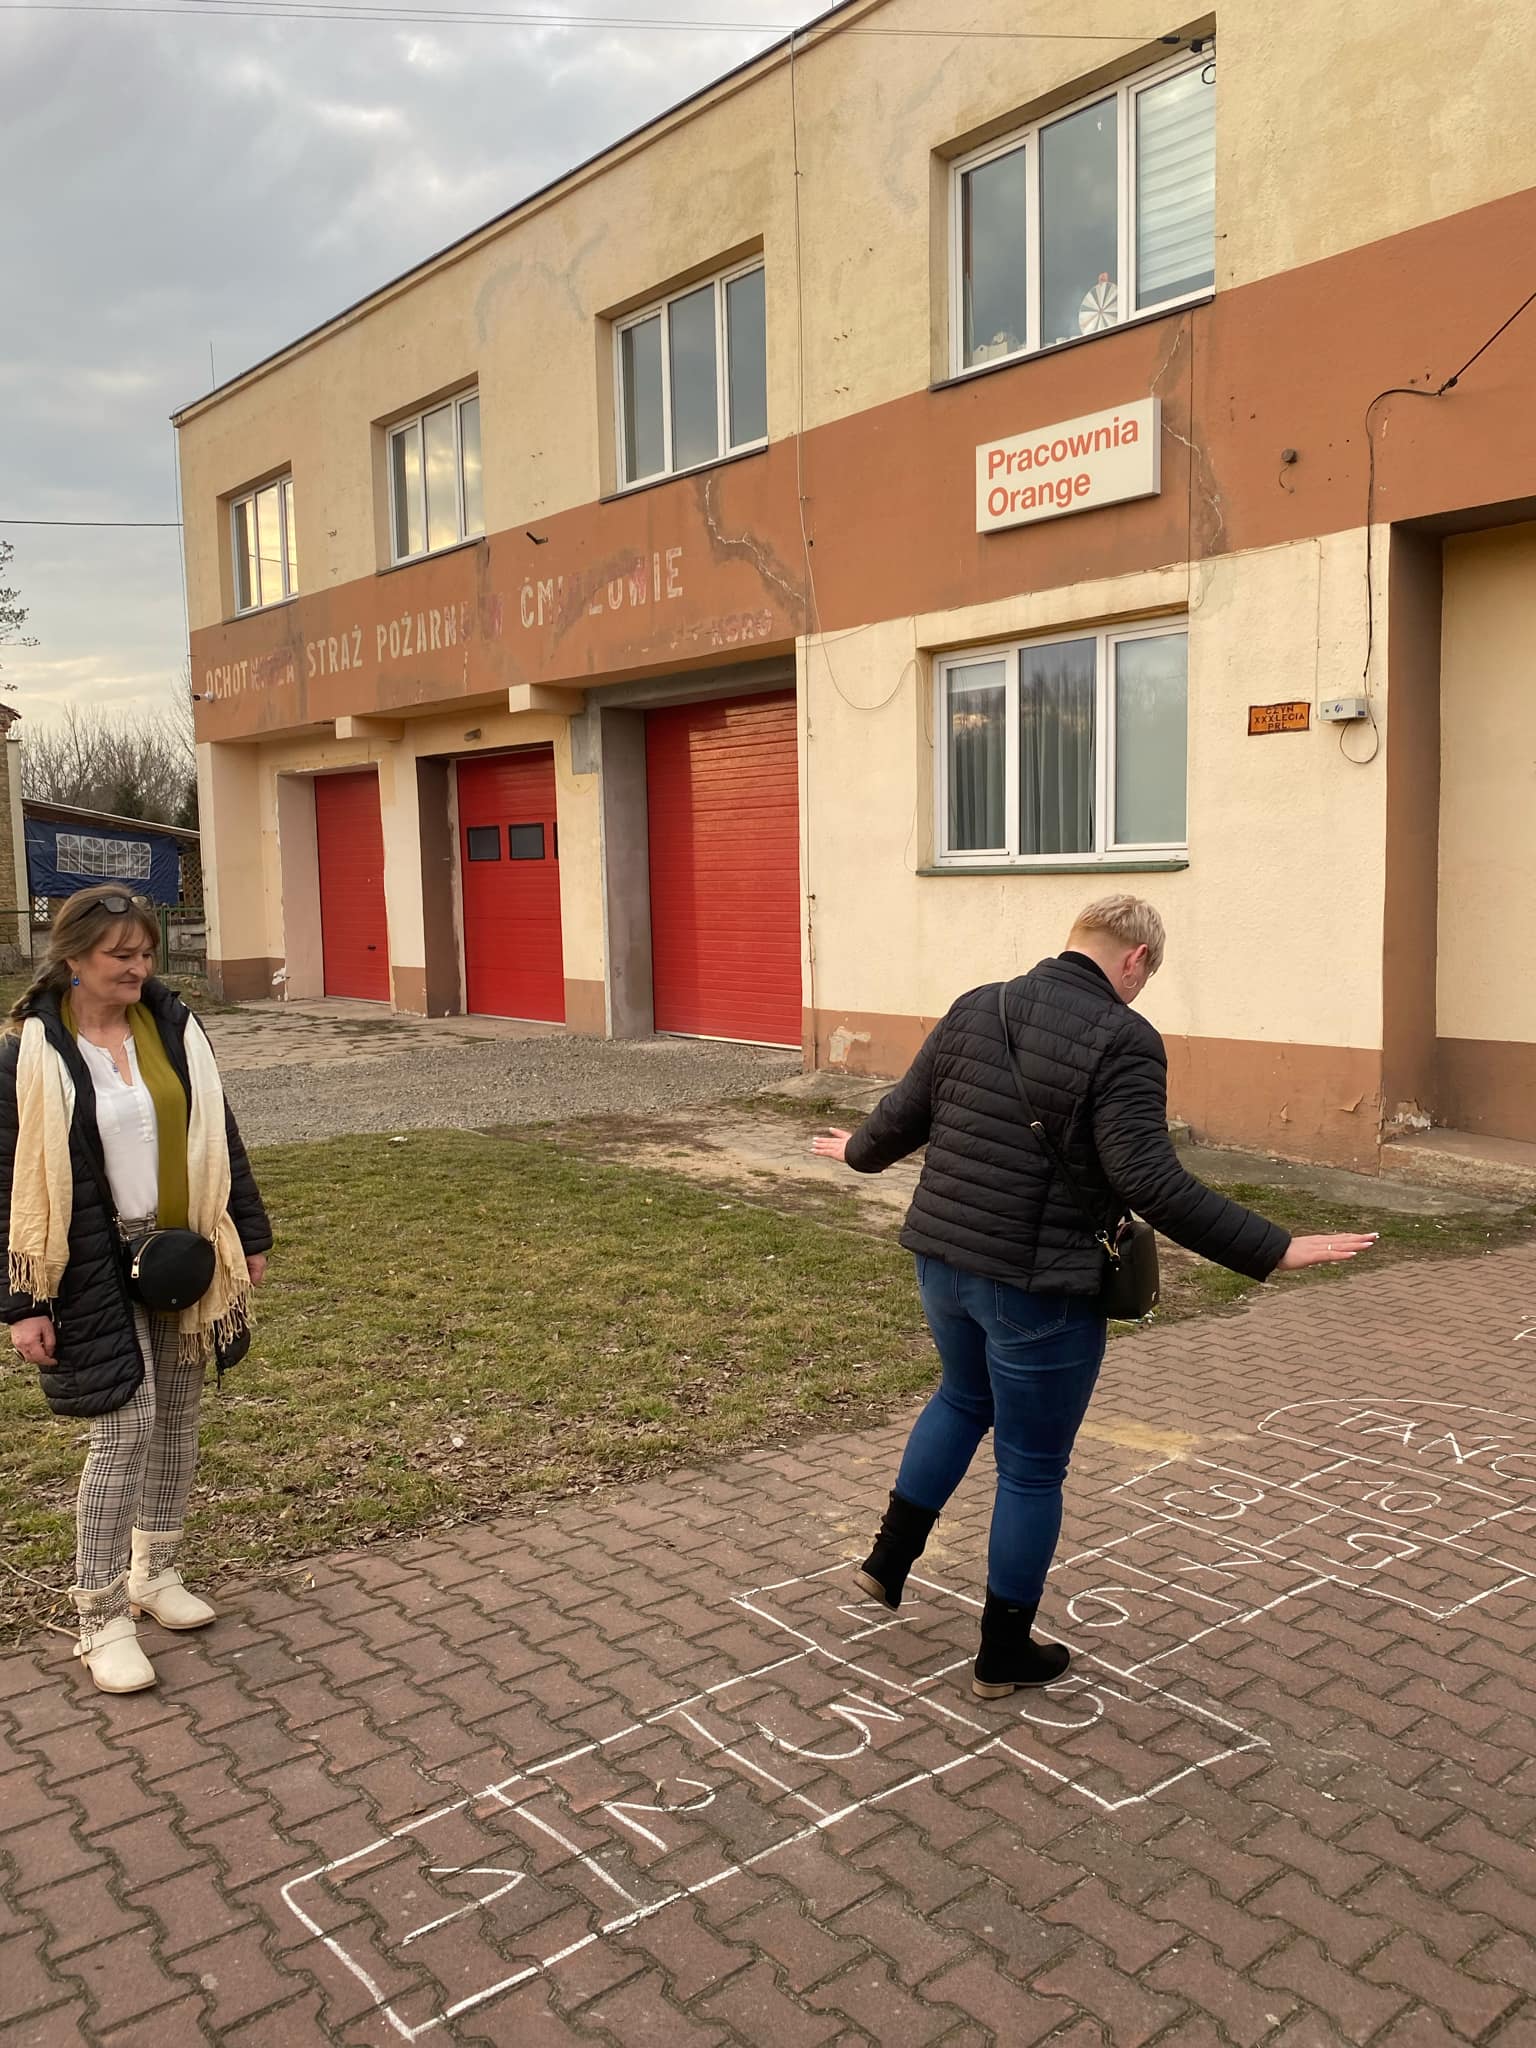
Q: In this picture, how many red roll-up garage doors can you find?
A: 3